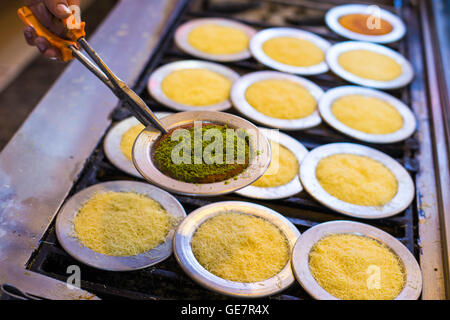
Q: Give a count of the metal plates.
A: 14